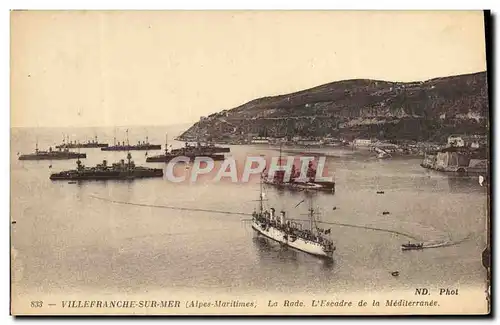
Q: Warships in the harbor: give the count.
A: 8